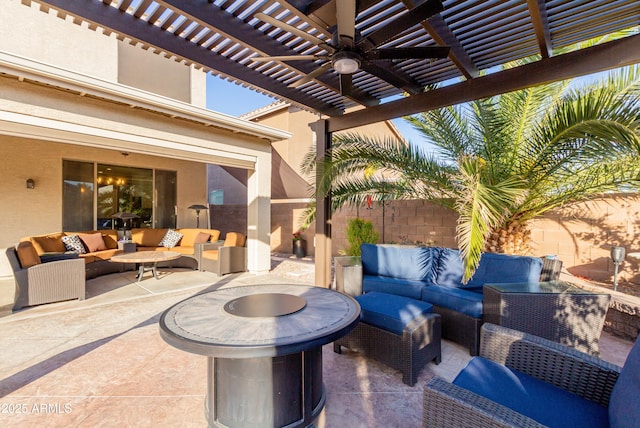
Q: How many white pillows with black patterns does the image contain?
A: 2